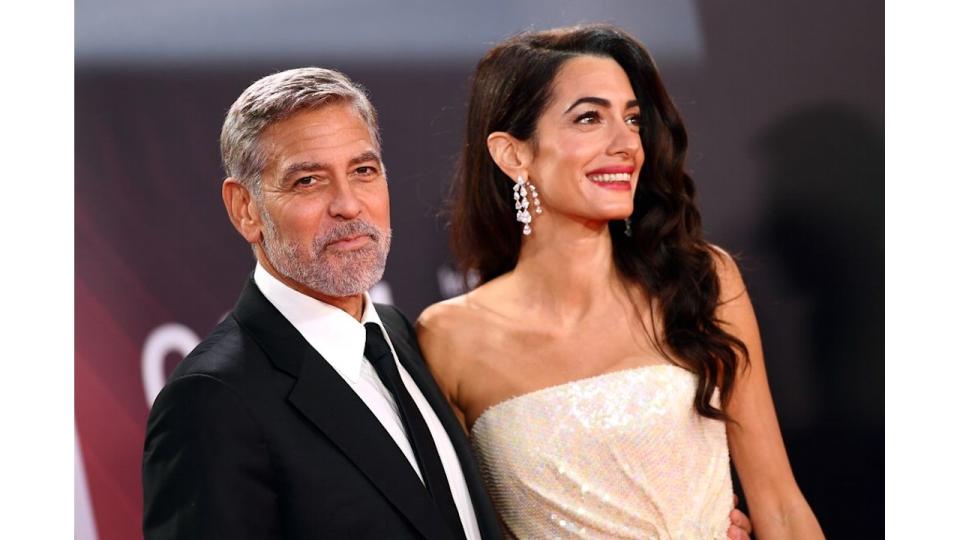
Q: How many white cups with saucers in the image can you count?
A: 0